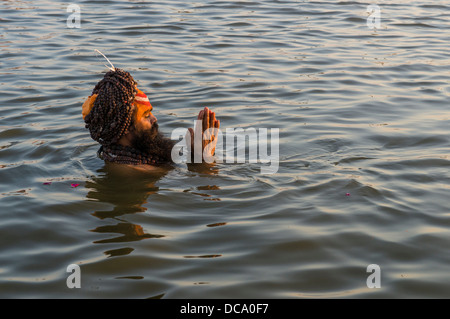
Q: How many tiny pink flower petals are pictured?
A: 3